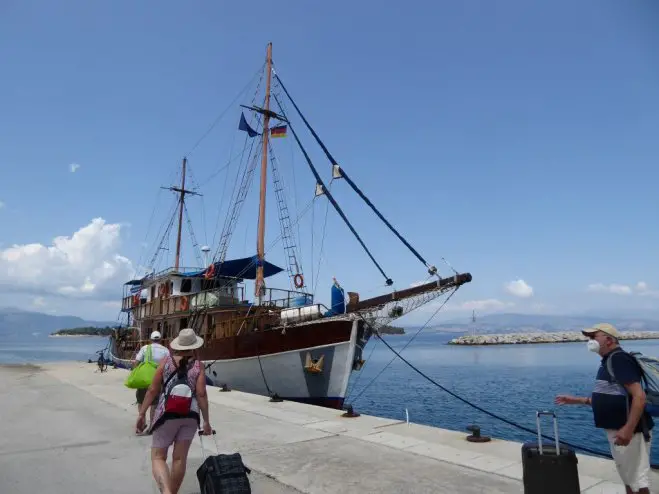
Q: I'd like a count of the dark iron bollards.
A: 4